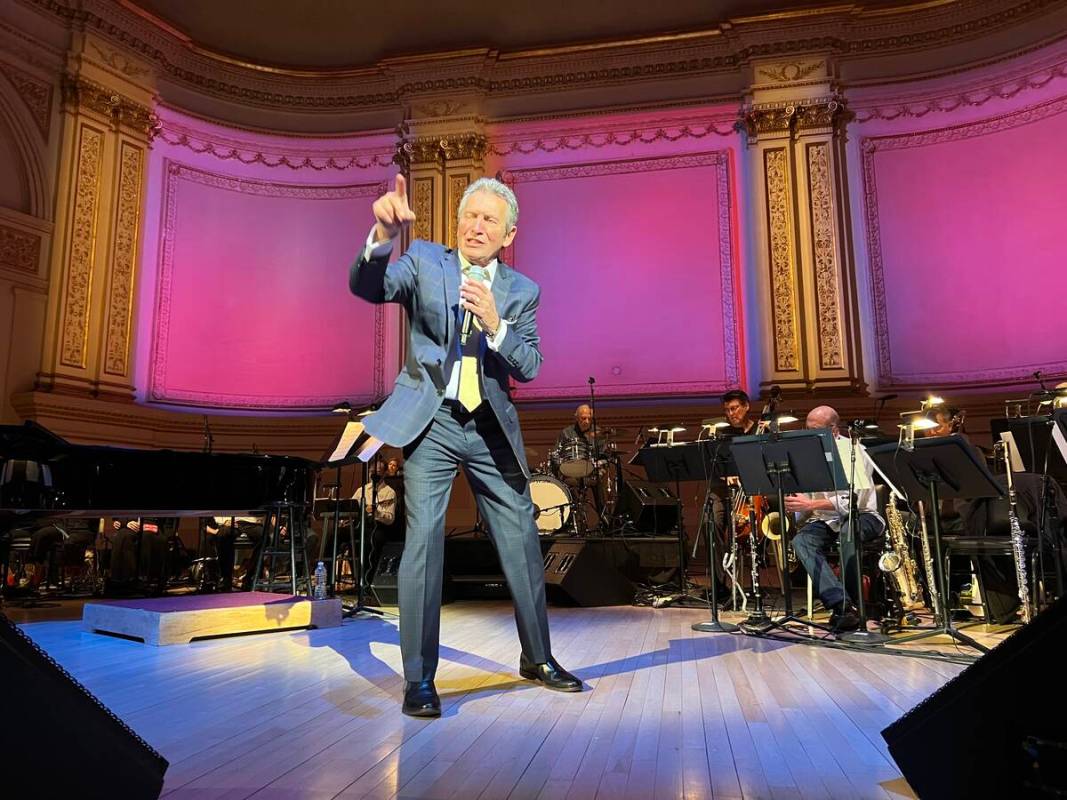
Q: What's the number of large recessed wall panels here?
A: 3